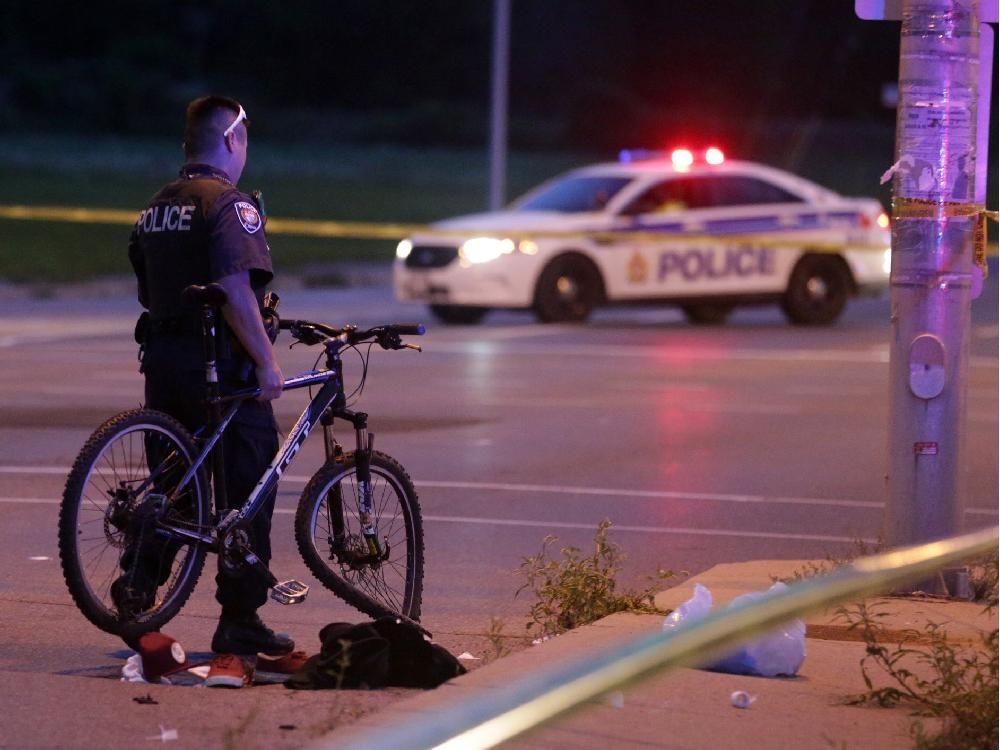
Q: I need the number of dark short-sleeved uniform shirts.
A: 1